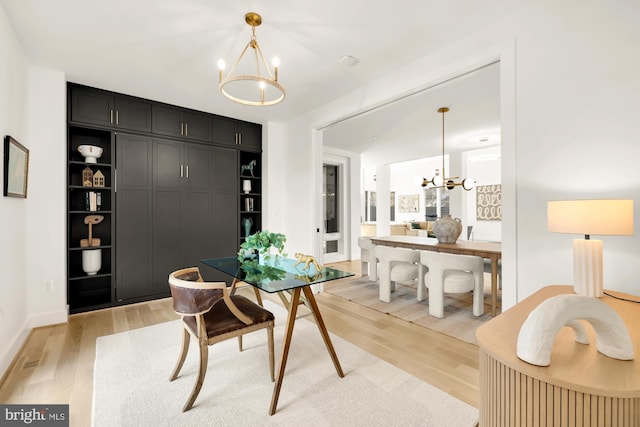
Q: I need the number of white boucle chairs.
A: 3